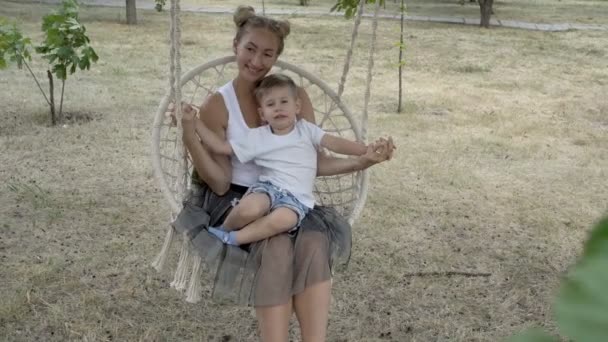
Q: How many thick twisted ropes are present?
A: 4